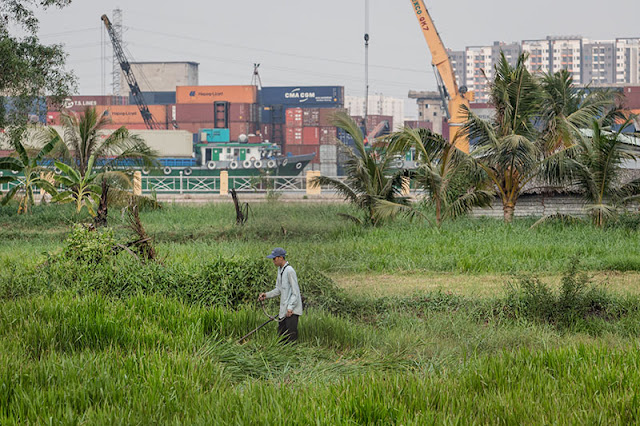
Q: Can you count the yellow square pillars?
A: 5